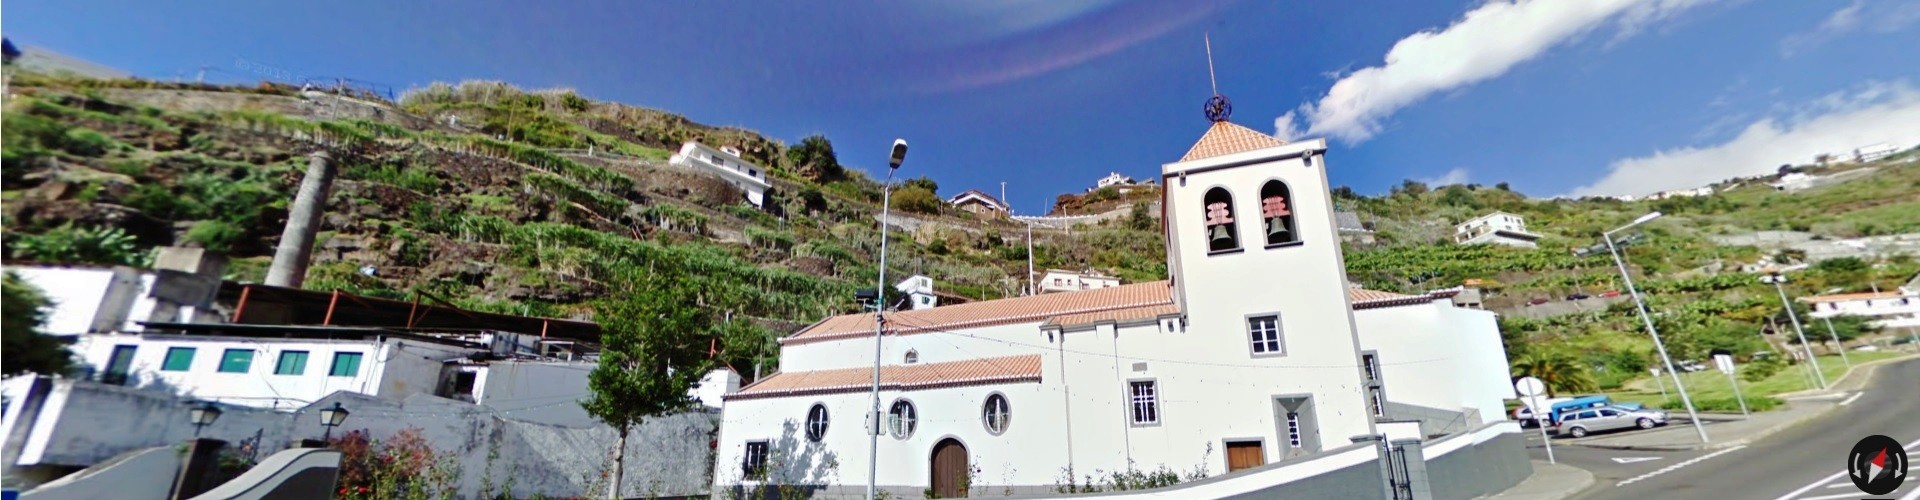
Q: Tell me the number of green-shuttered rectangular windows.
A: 4